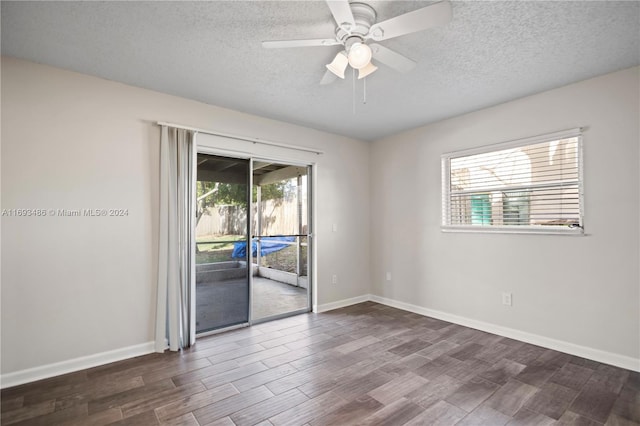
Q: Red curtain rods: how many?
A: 0